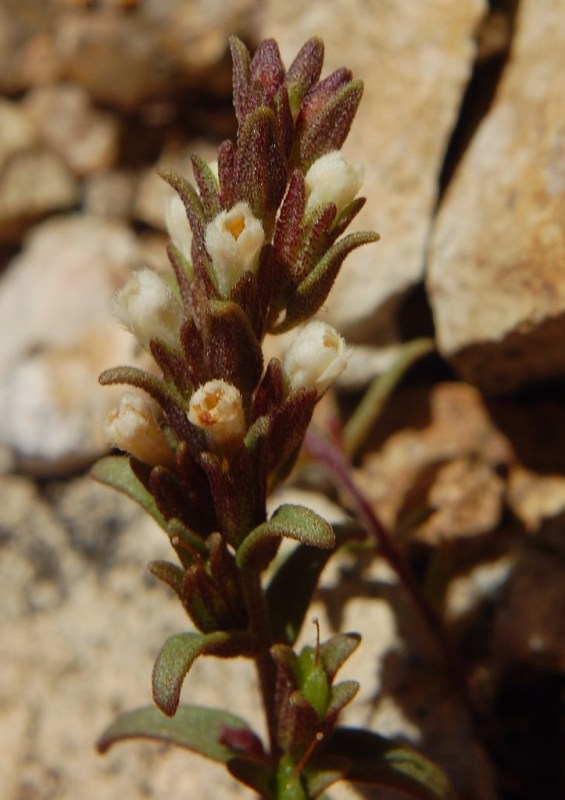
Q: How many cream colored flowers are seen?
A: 7